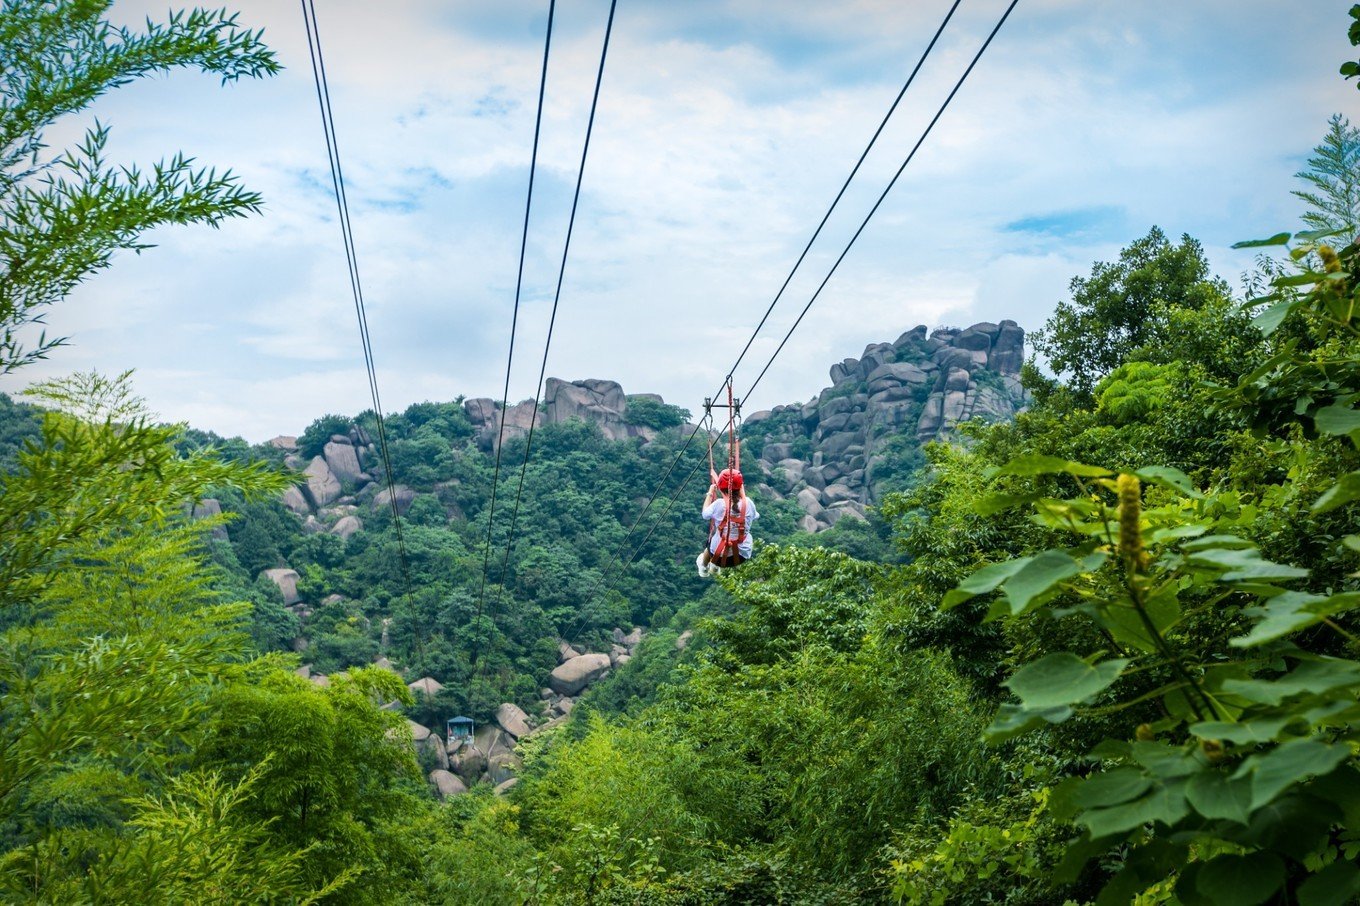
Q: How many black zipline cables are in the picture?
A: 6